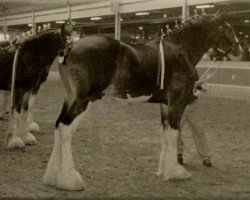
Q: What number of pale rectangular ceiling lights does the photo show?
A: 5